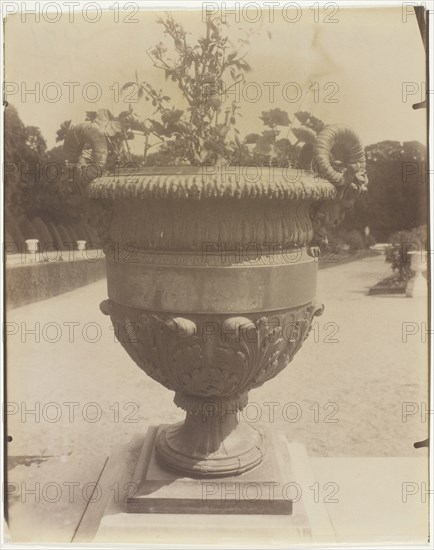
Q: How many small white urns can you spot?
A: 2